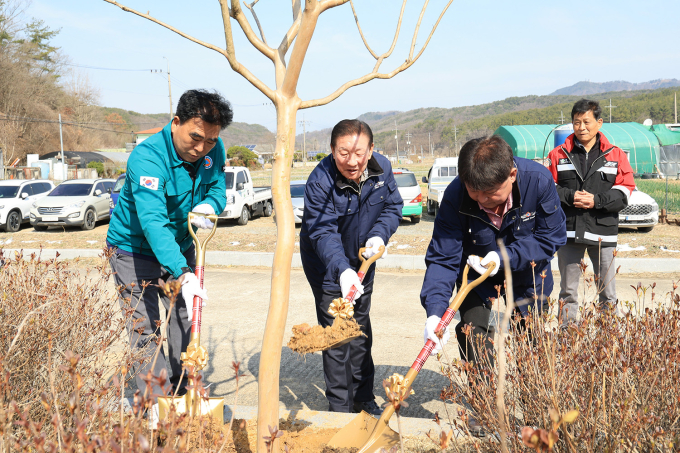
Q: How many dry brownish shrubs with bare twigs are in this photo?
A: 2